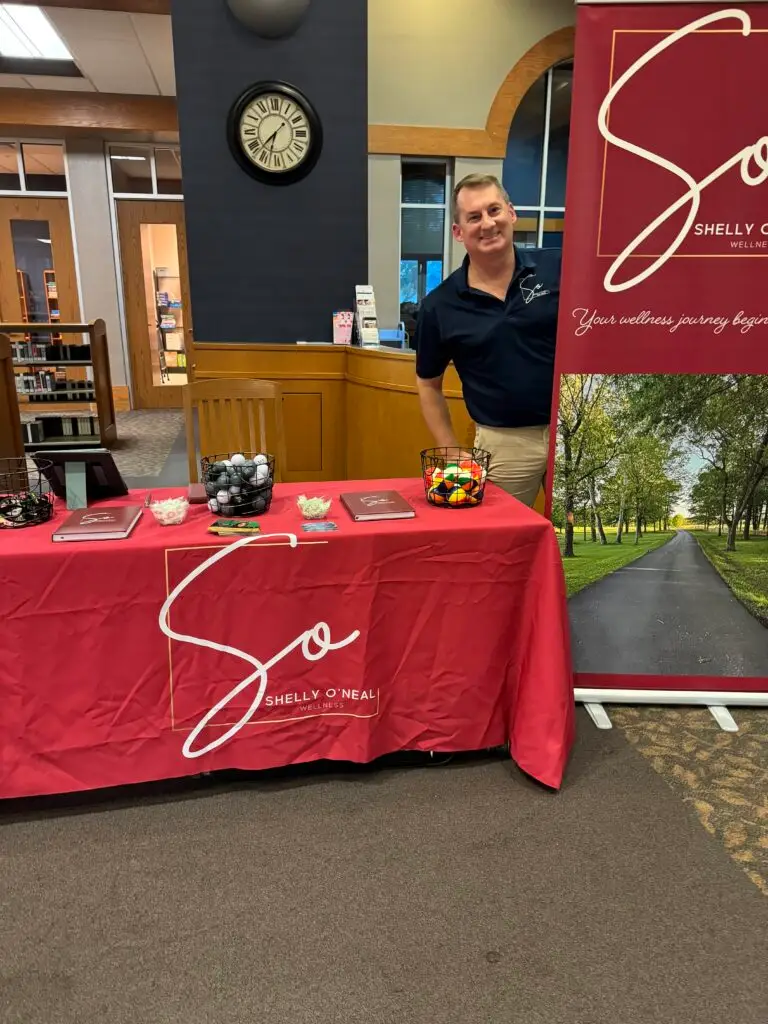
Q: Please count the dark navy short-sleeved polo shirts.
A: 1